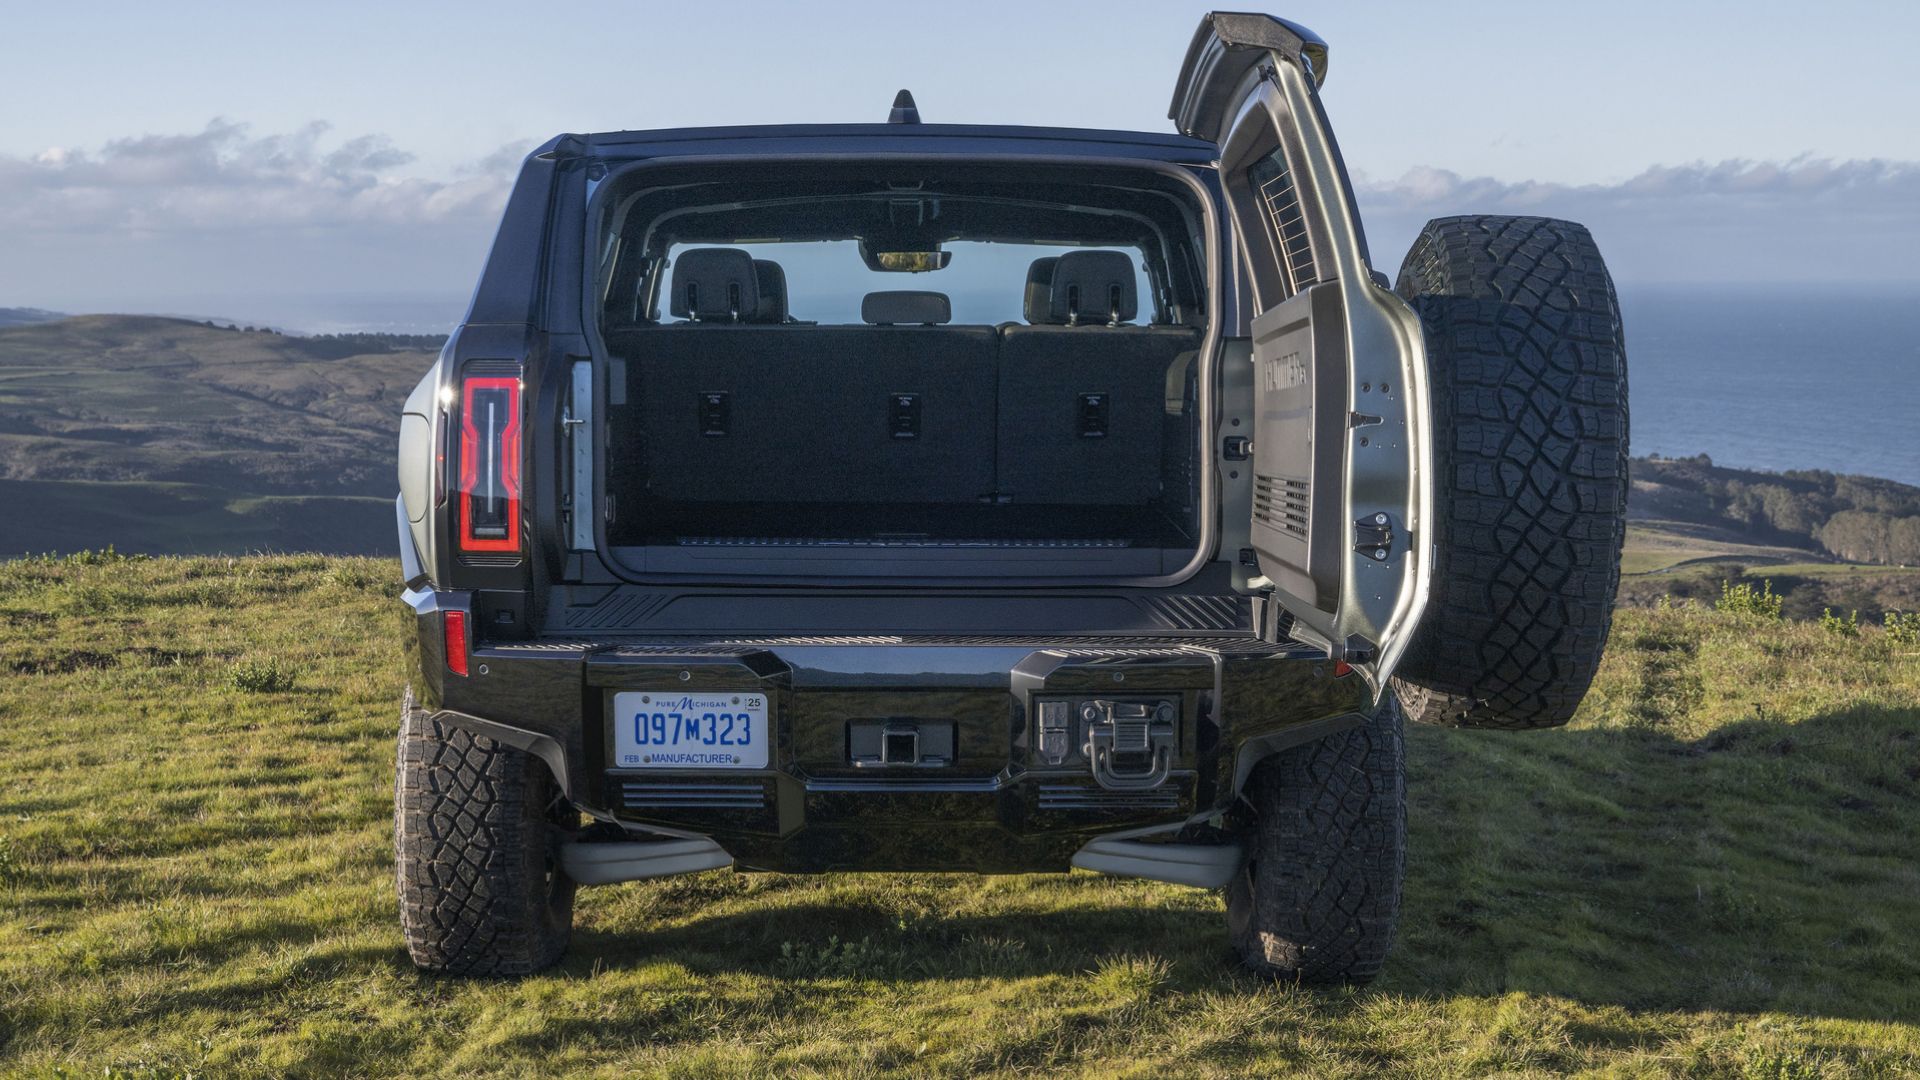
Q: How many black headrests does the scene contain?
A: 5